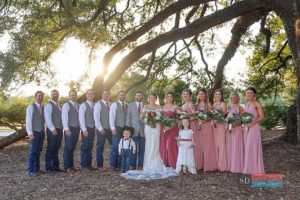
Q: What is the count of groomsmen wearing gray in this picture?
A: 6